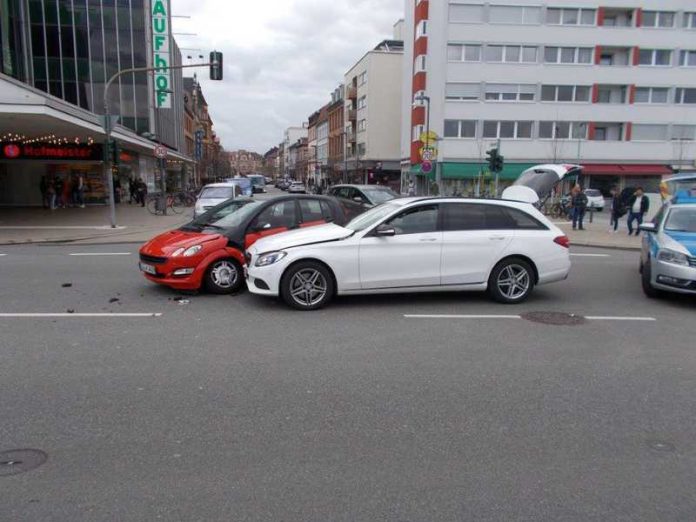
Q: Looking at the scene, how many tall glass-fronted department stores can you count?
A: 1